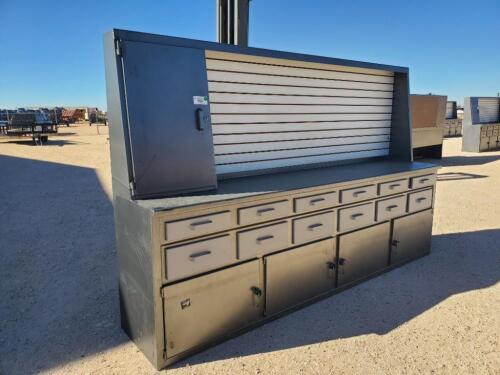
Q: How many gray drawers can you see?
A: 12